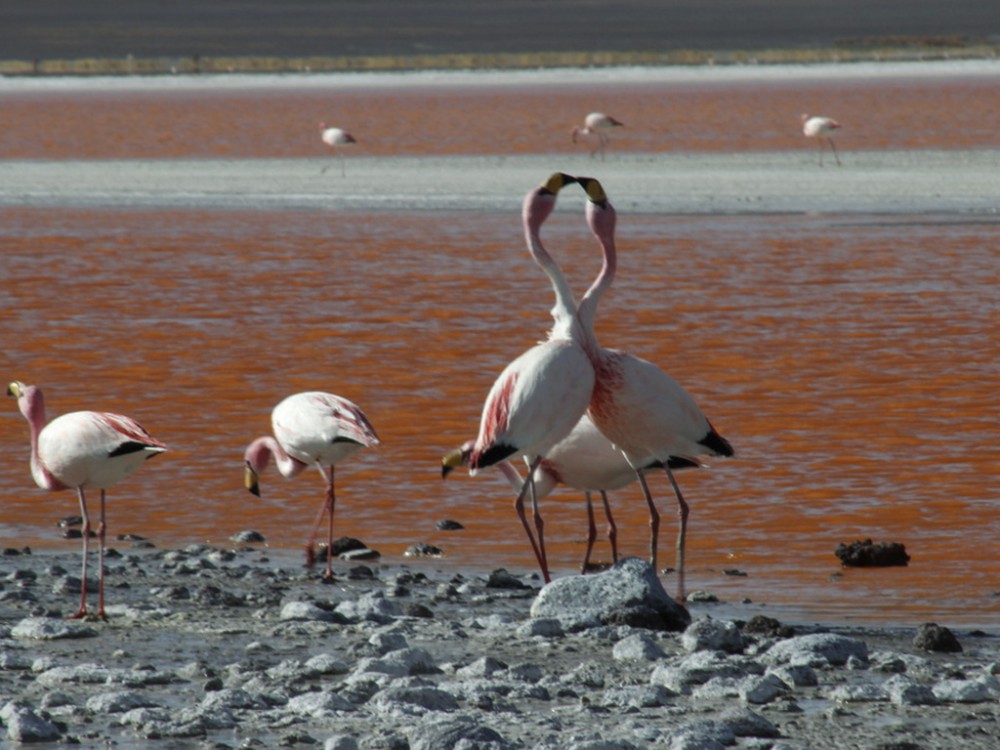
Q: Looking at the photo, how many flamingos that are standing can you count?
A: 8